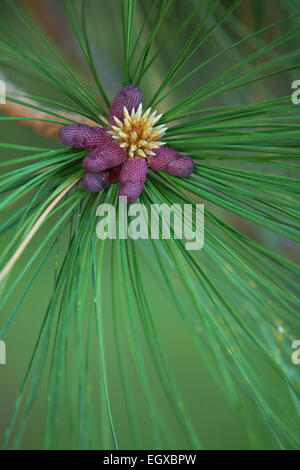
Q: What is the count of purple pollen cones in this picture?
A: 6